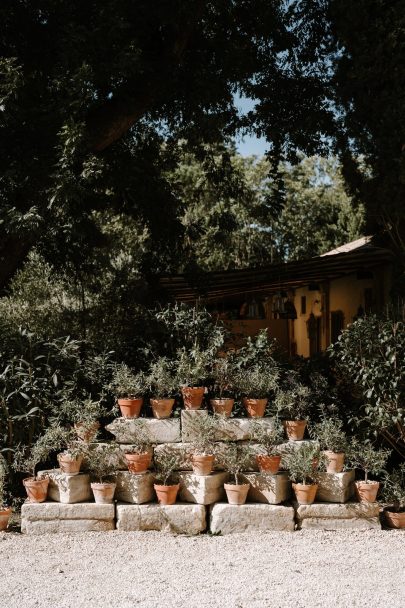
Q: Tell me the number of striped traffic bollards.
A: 0